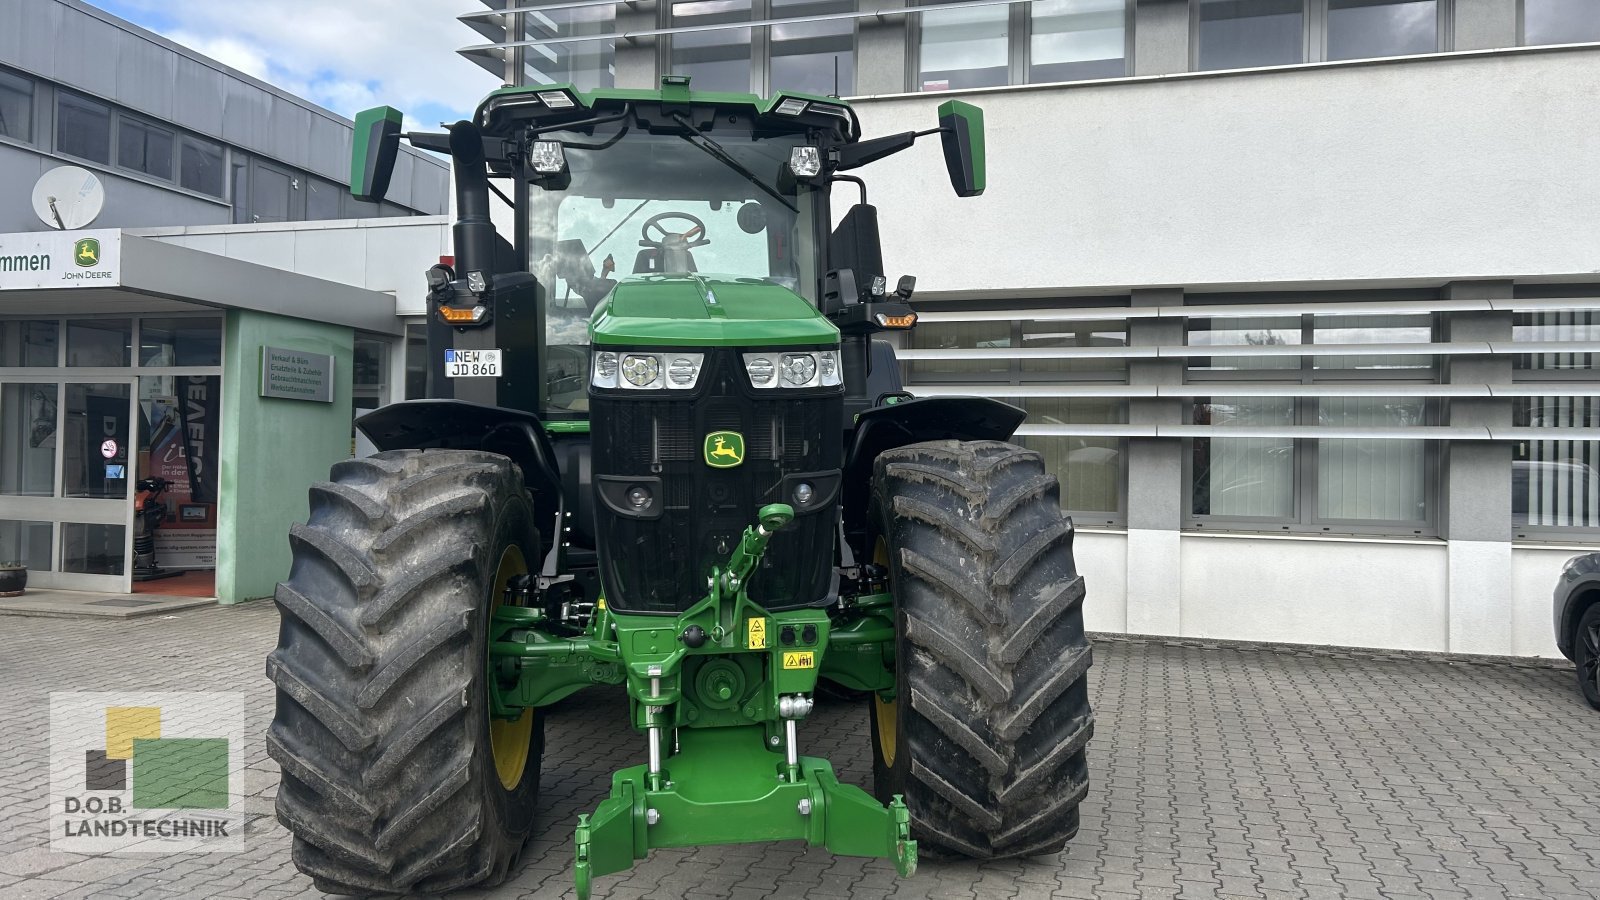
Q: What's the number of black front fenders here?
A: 2